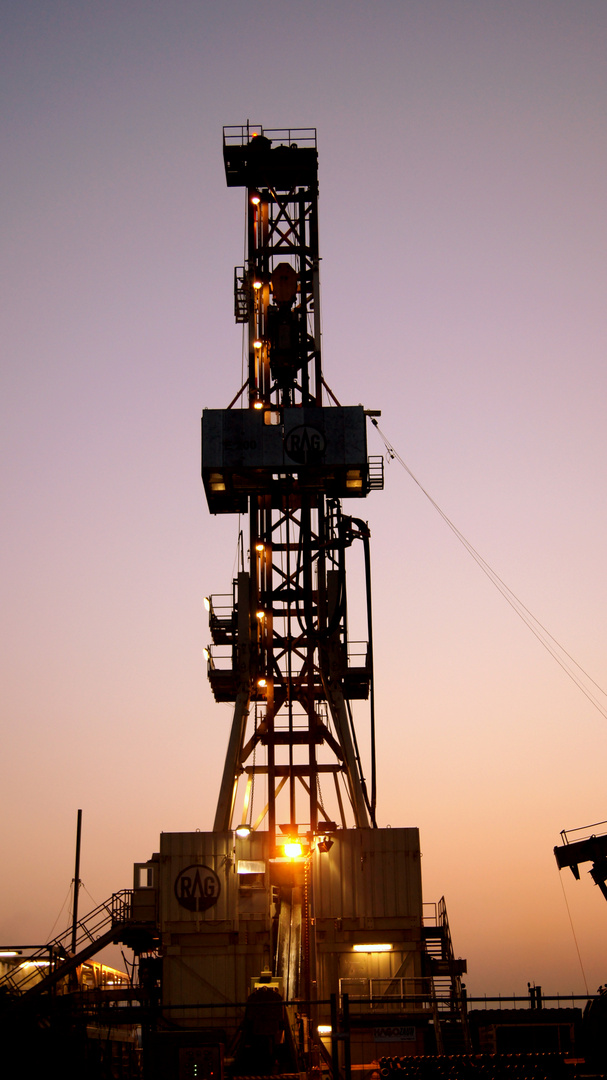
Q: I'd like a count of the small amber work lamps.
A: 7